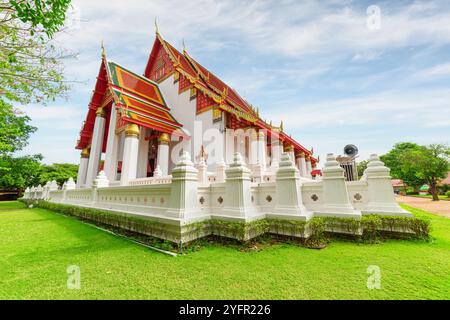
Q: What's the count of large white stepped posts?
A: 5